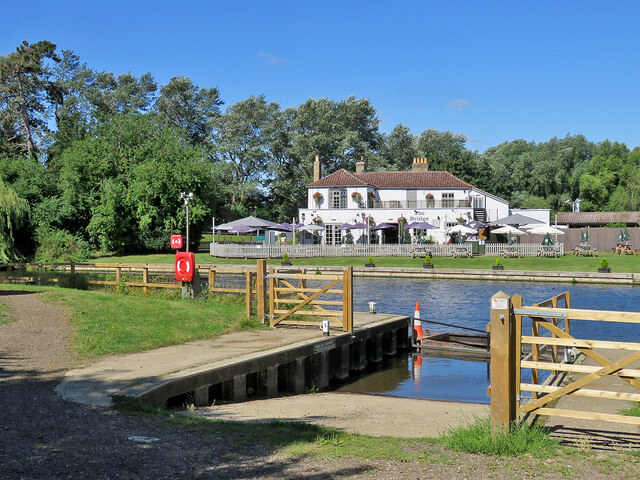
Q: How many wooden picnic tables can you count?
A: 6